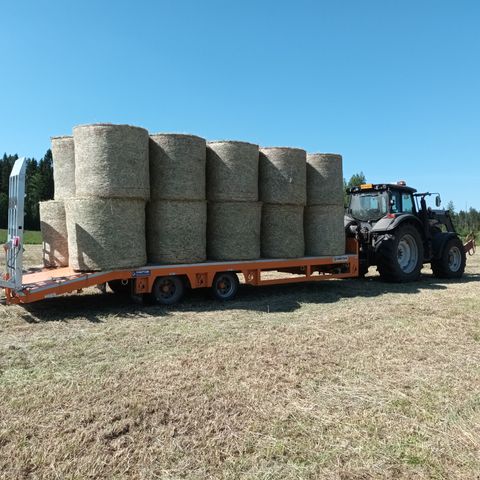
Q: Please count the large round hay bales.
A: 12